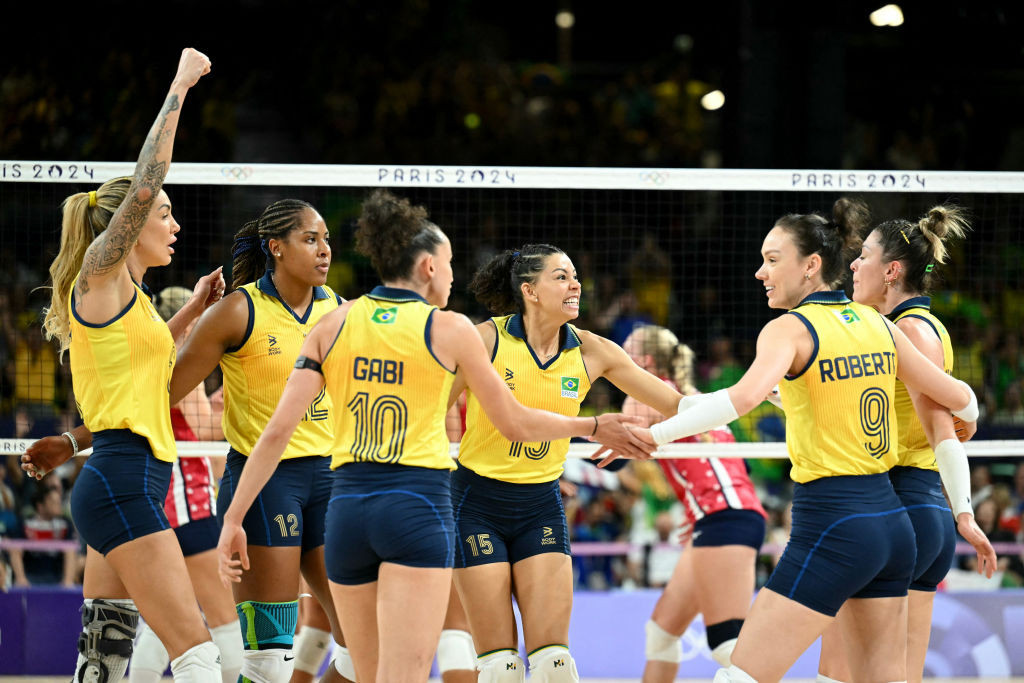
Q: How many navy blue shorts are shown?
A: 8